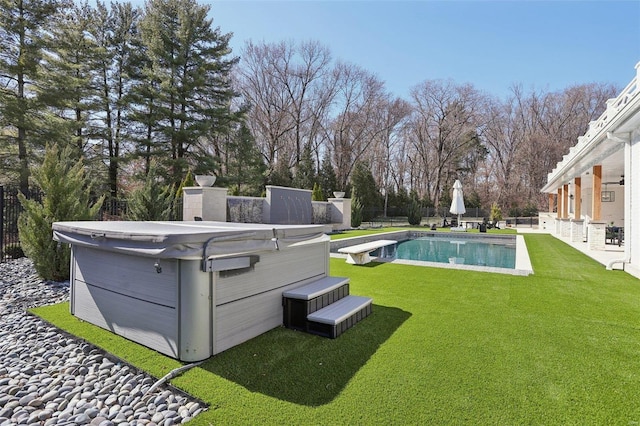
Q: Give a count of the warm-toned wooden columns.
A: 5